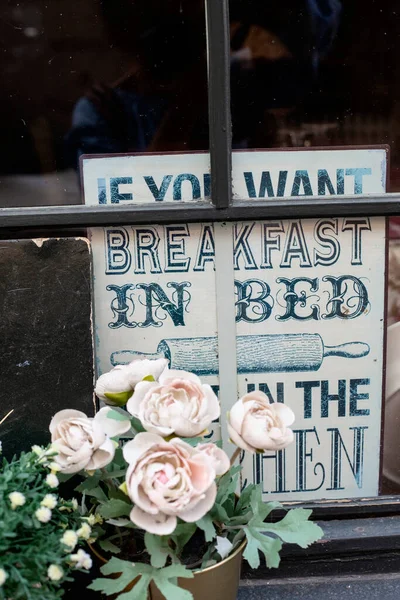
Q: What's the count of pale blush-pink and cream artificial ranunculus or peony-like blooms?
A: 6